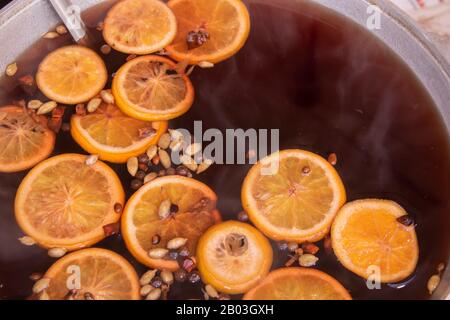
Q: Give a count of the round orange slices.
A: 13